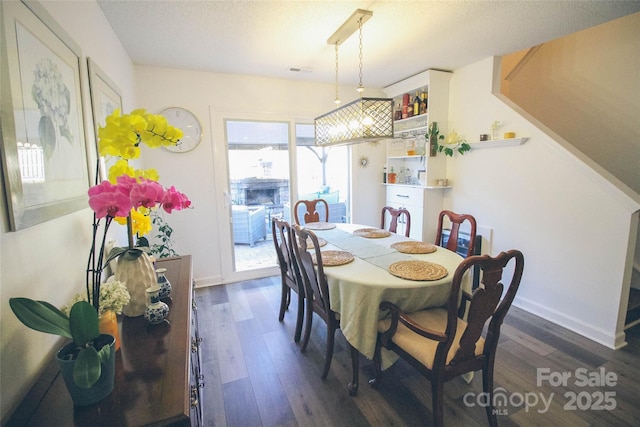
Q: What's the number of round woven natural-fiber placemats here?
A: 6